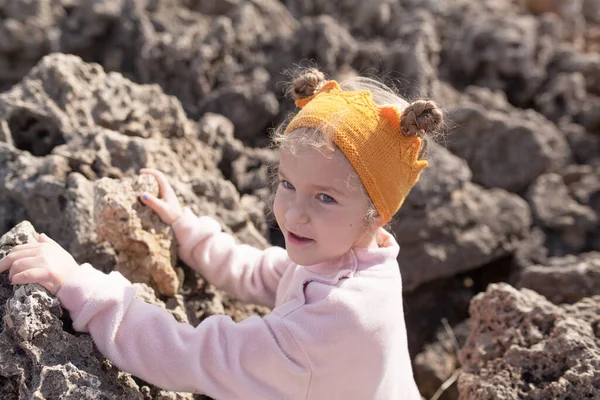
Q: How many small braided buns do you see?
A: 2